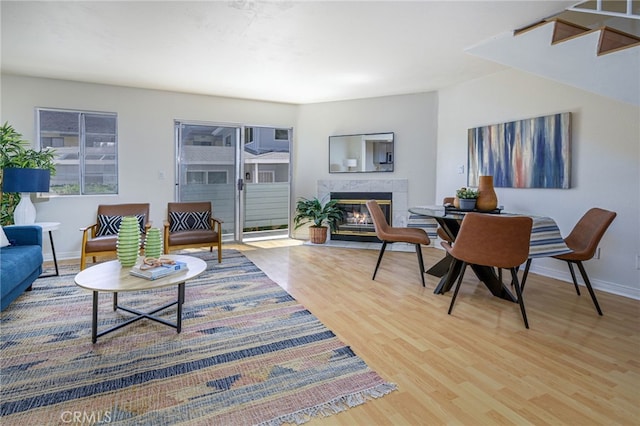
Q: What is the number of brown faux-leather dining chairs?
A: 4